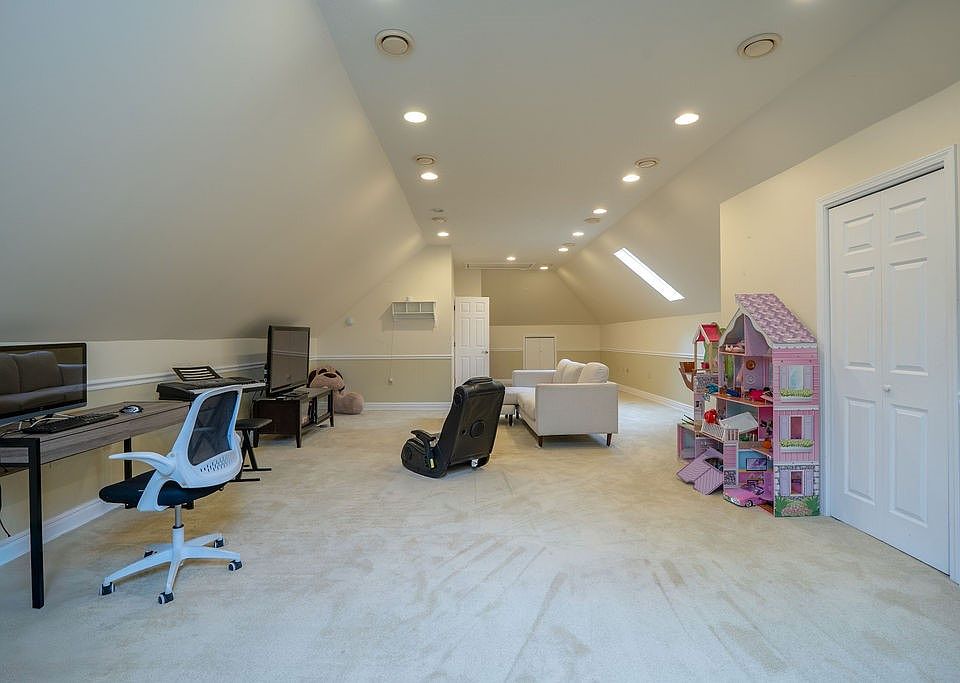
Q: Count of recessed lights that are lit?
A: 10